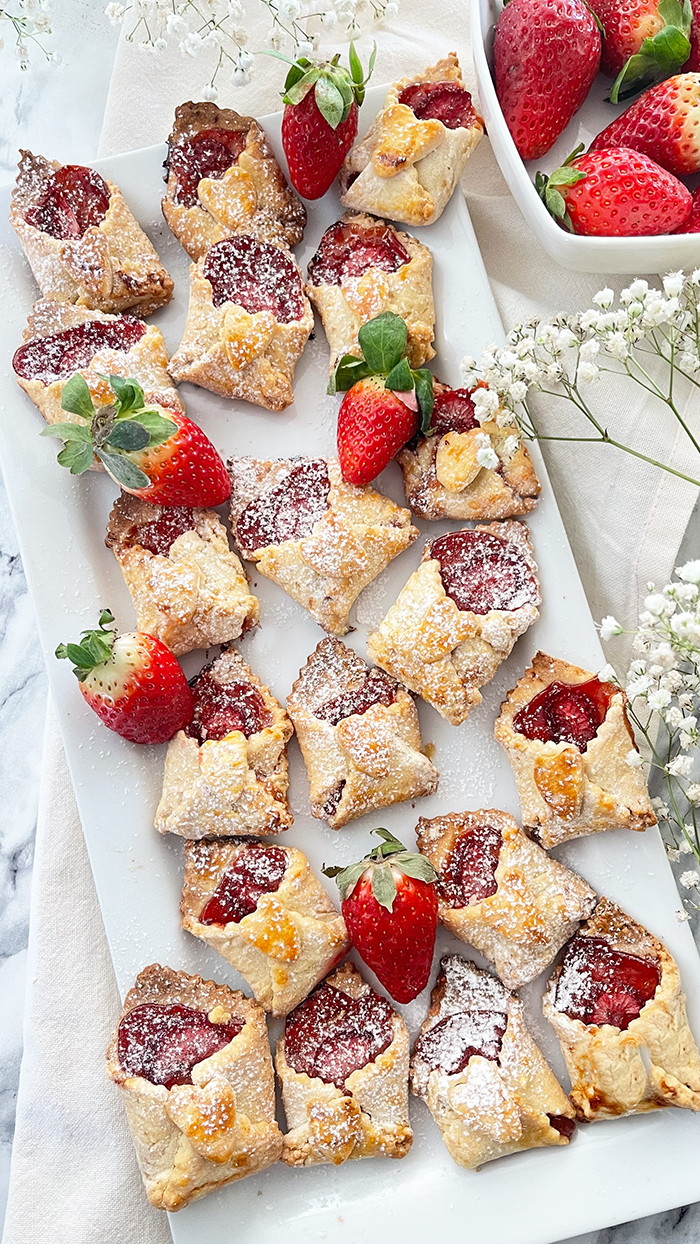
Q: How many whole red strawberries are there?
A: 11